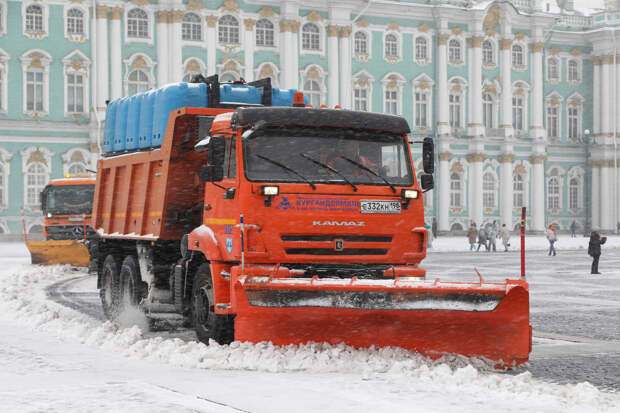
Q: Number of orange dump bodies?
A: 1